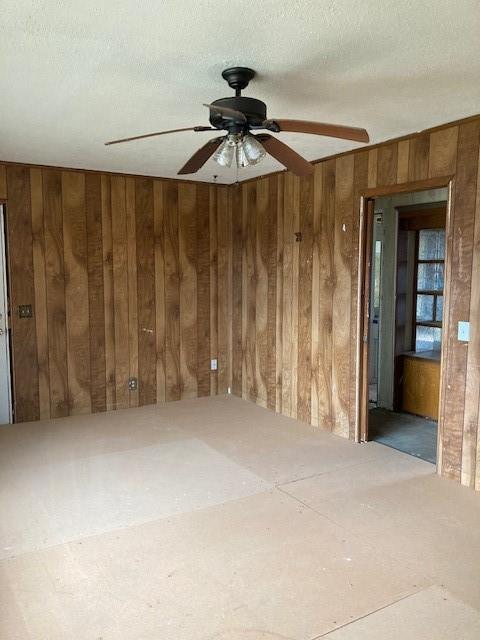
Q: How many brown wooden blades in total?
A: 5